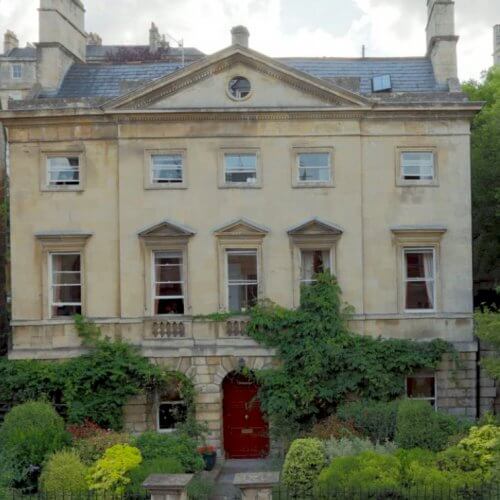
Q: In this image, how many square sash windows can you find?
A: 5